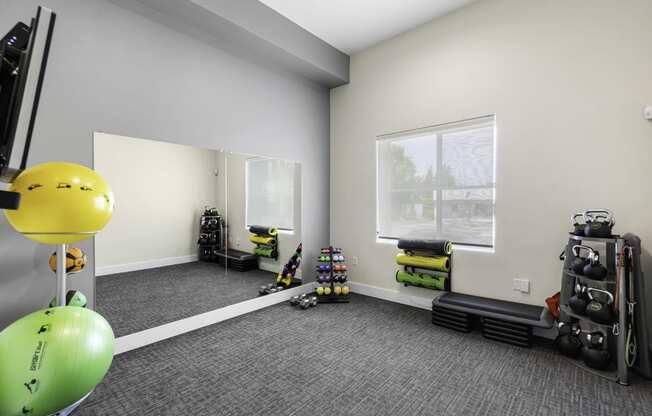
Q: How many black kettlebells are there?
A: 8